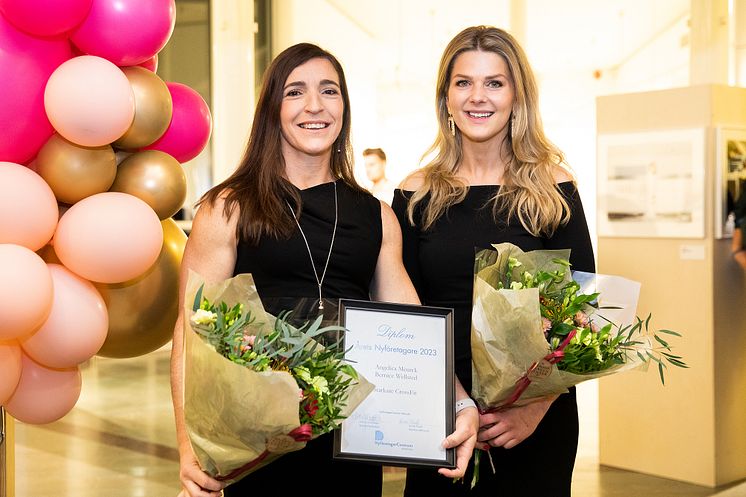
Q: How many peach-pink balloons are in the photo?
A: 7